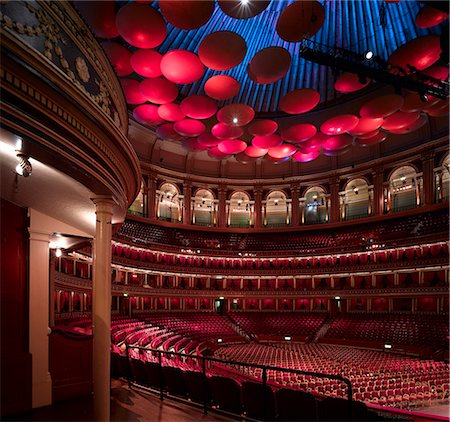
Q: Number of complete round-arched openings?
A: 7